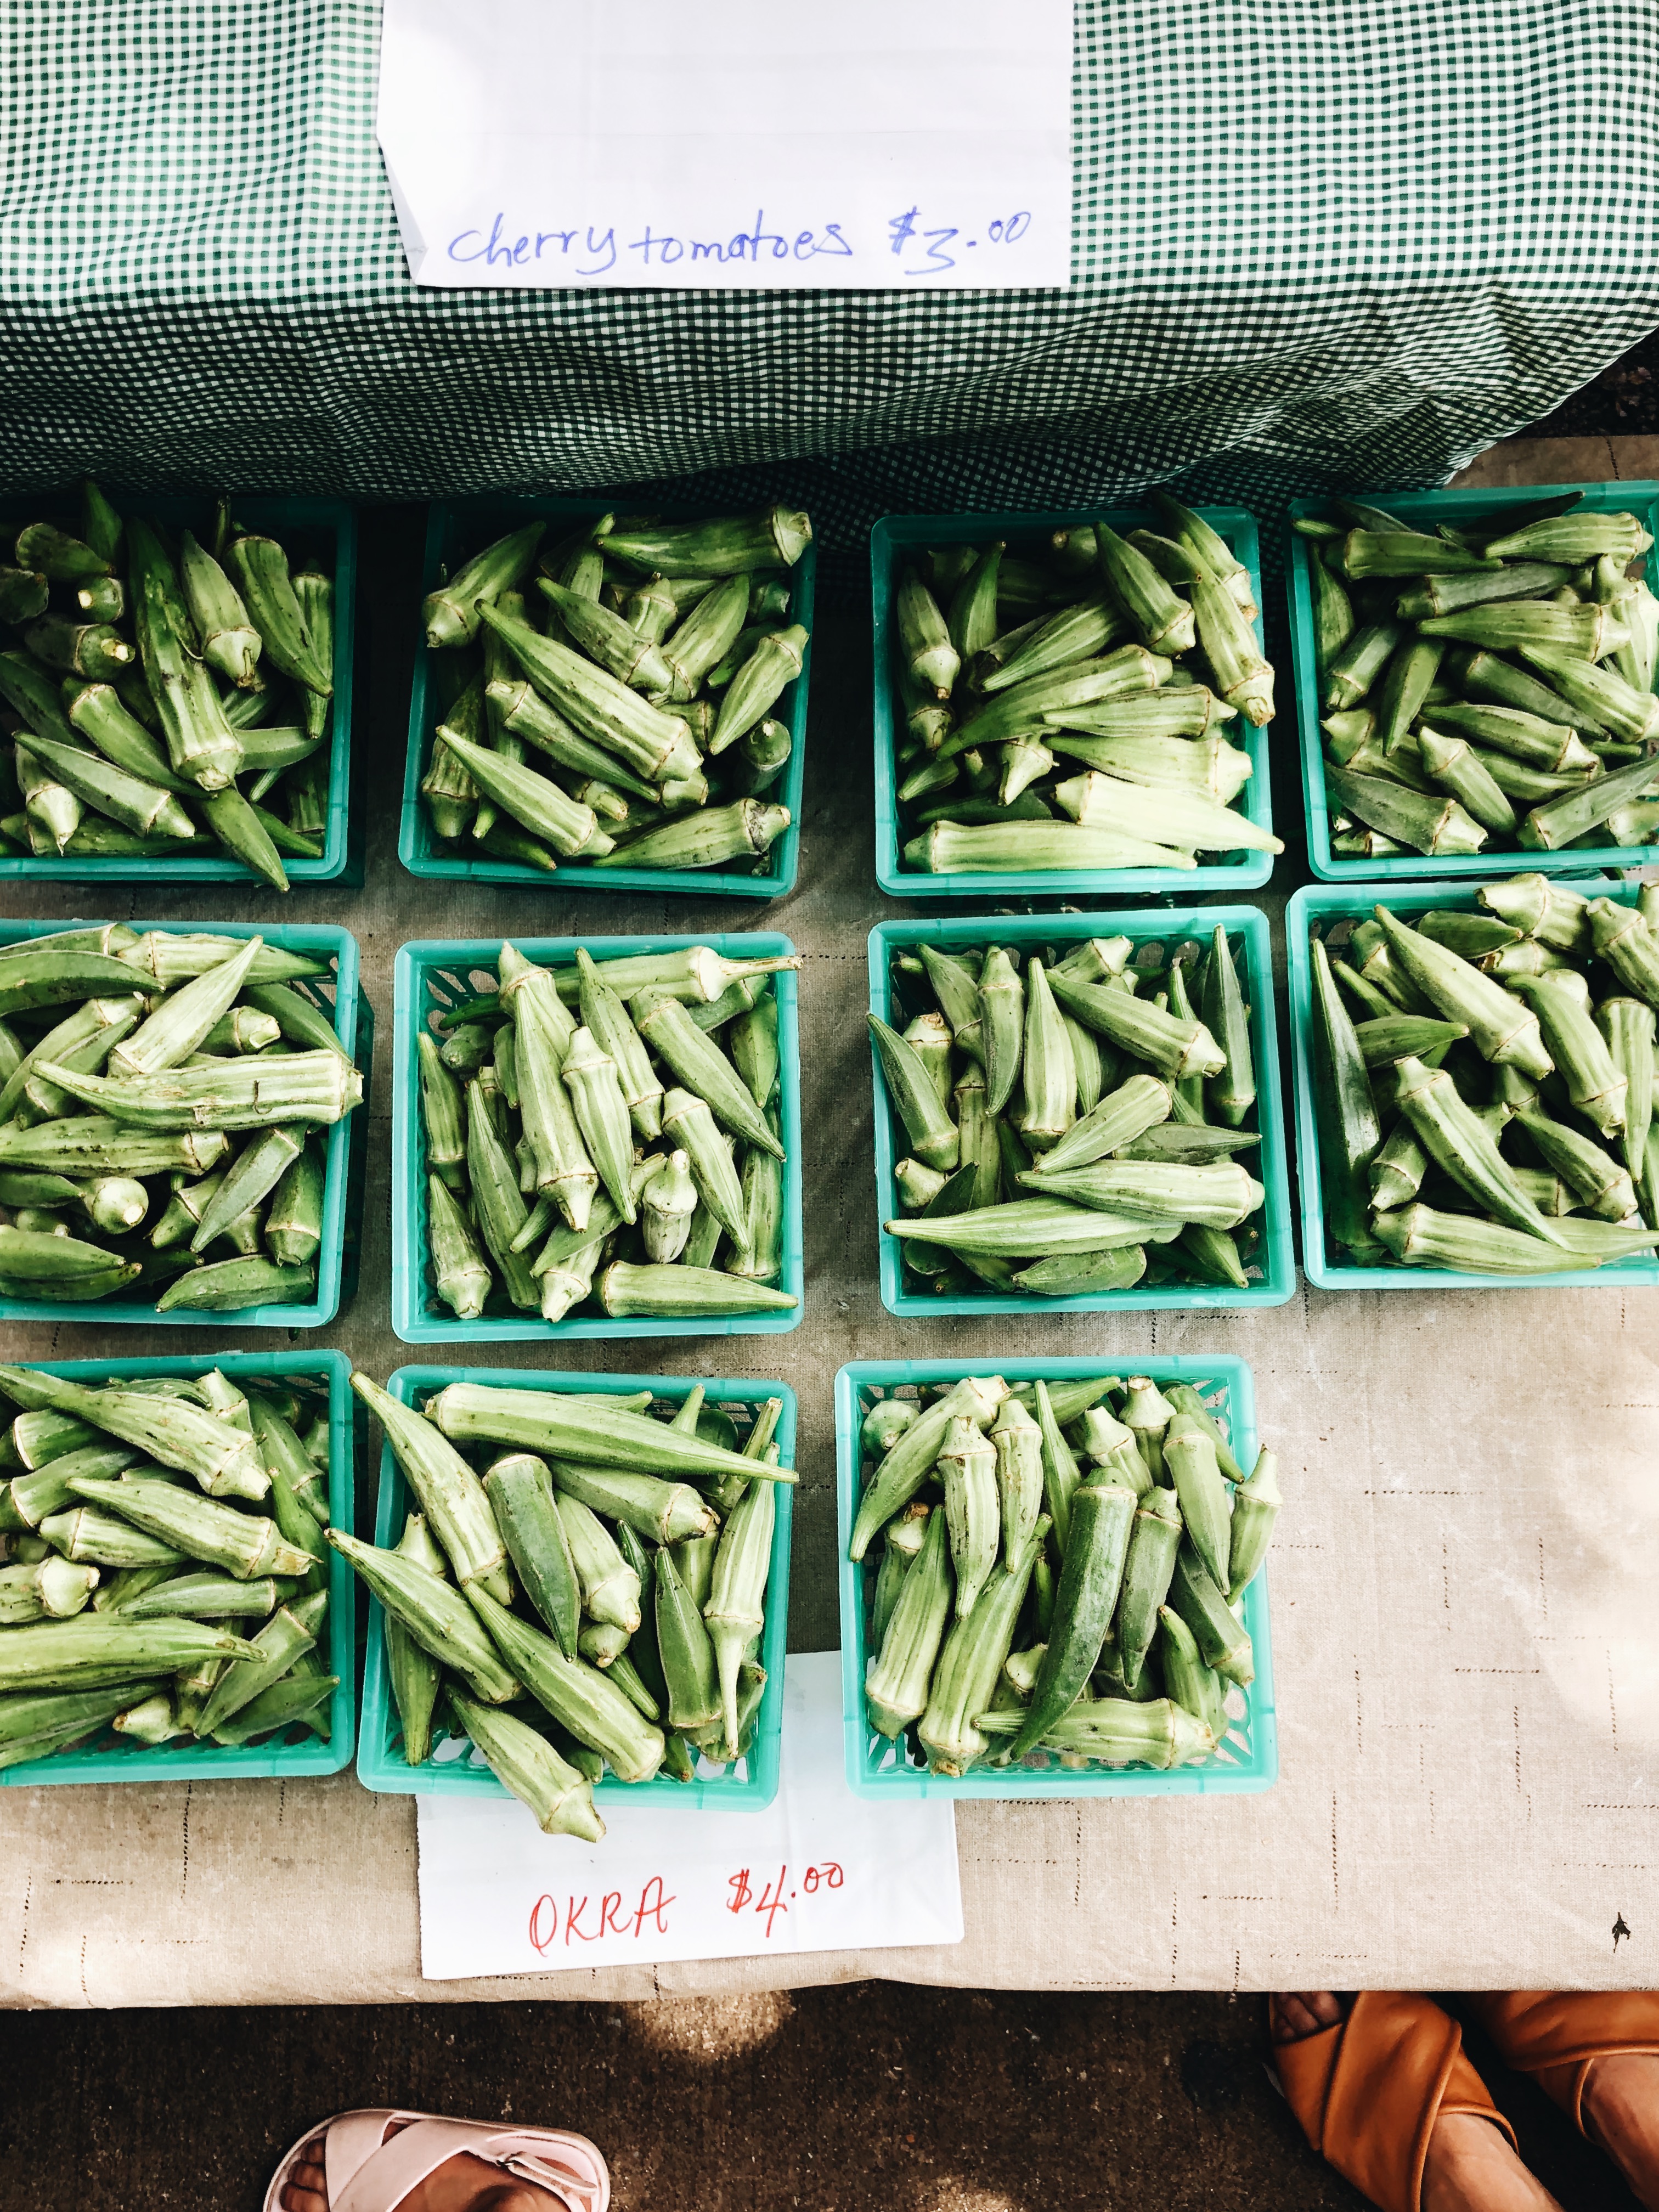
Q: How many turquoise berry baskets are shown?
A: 11